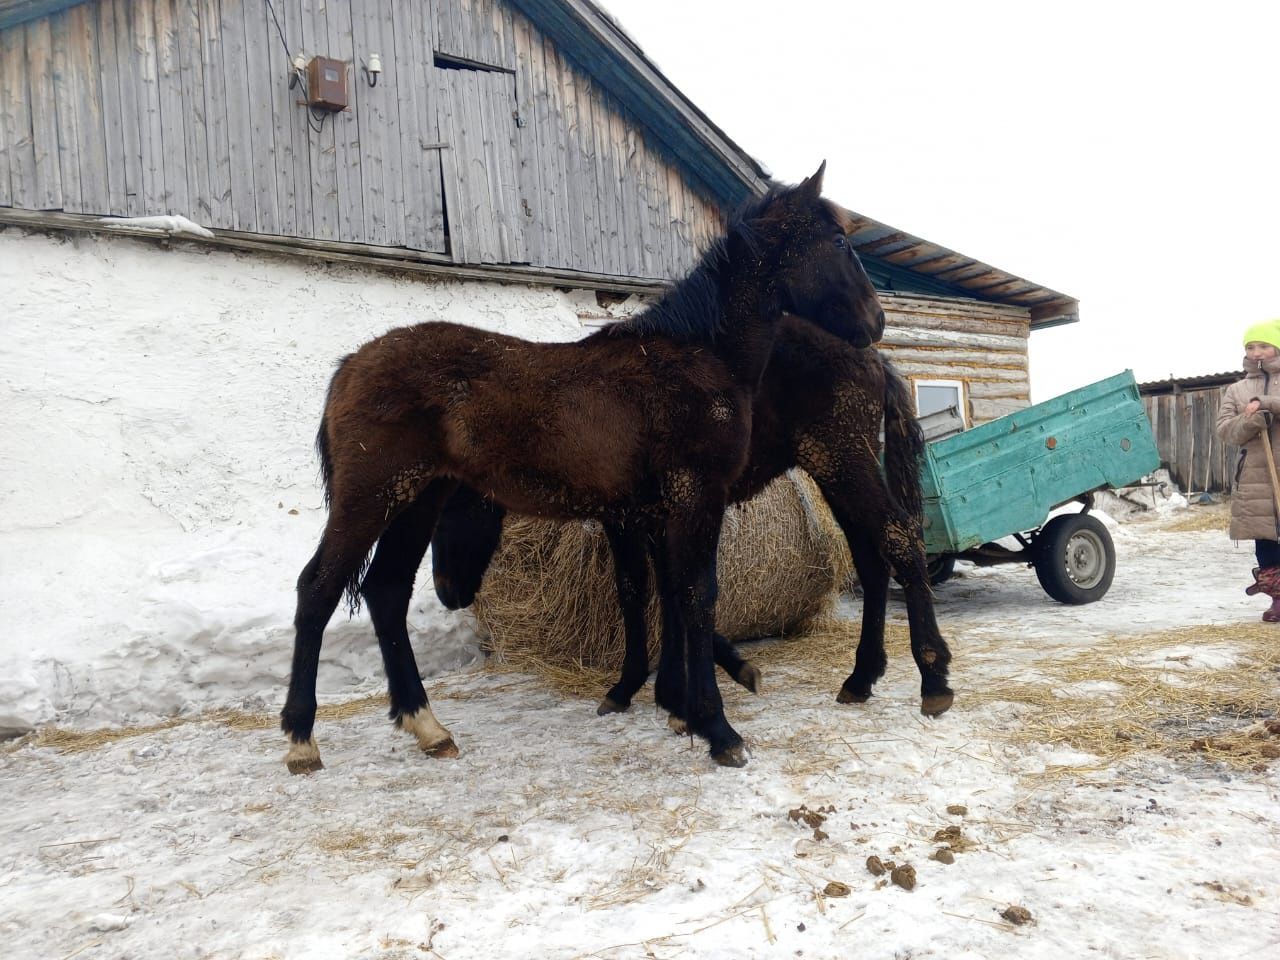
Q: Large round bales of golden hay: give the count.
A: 1